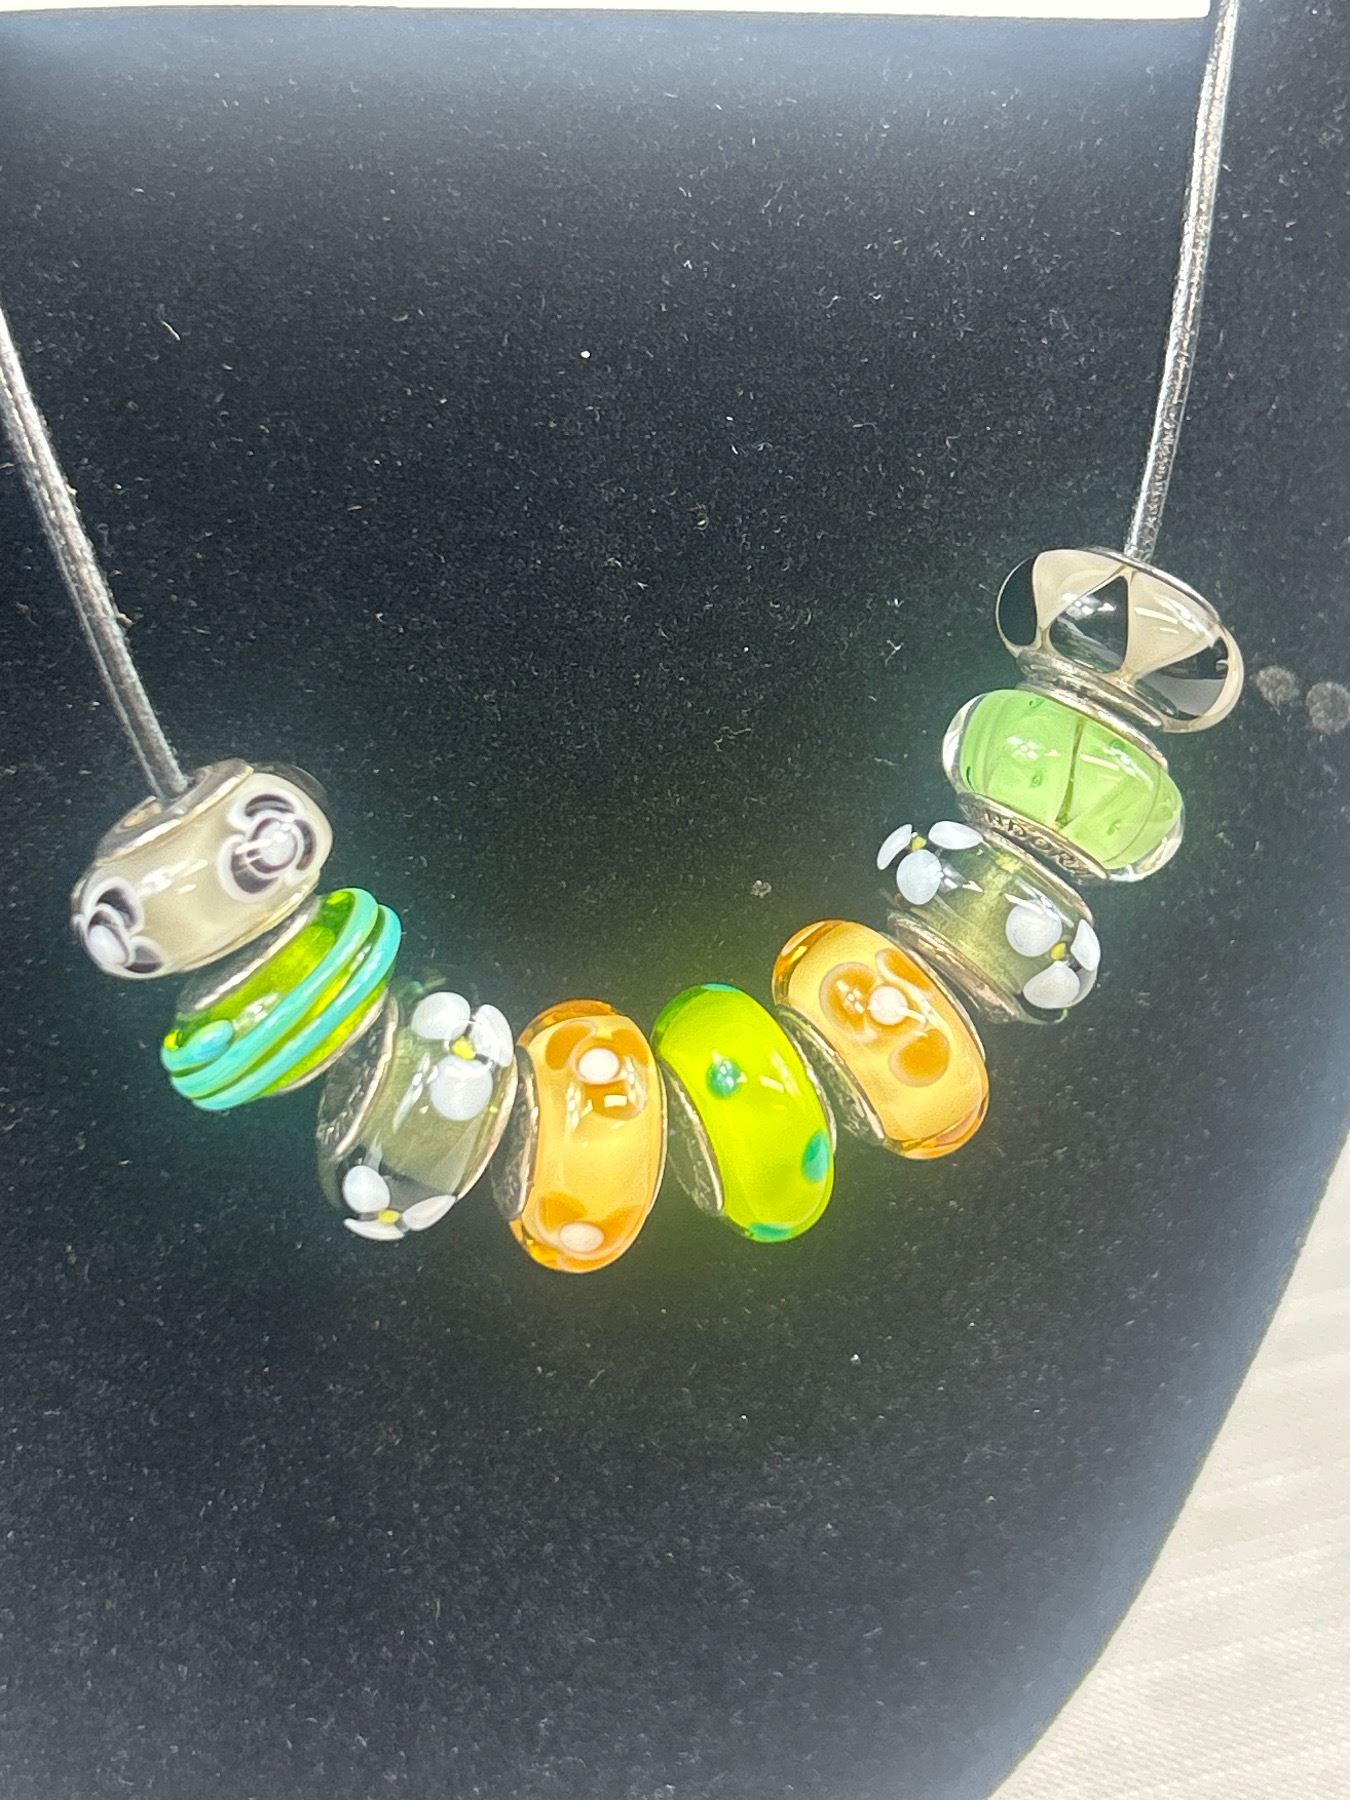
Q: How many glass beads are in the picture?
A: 9